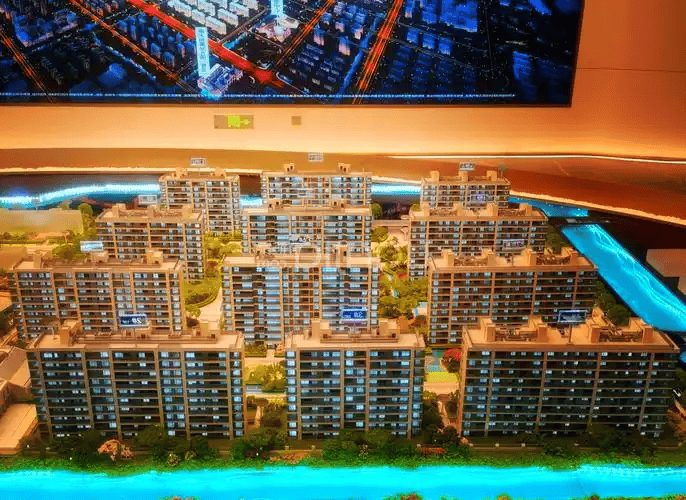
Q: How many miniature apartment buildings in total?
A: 12